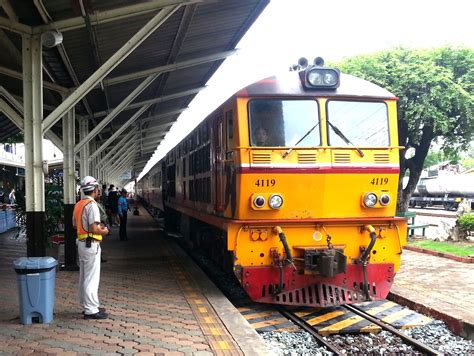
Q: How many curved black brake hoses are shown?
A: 2